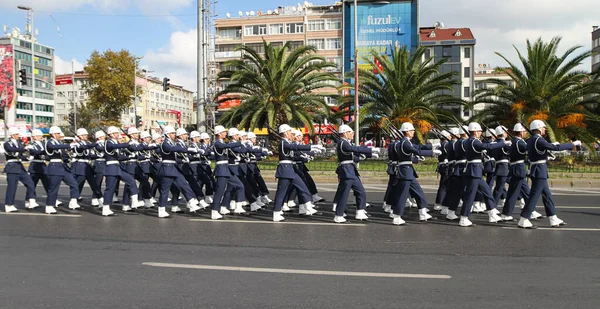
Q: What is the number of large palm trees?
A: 3